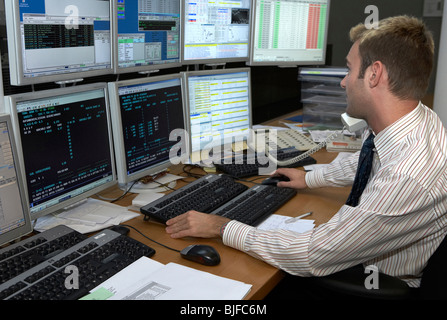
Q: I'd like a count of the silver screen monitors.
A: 8